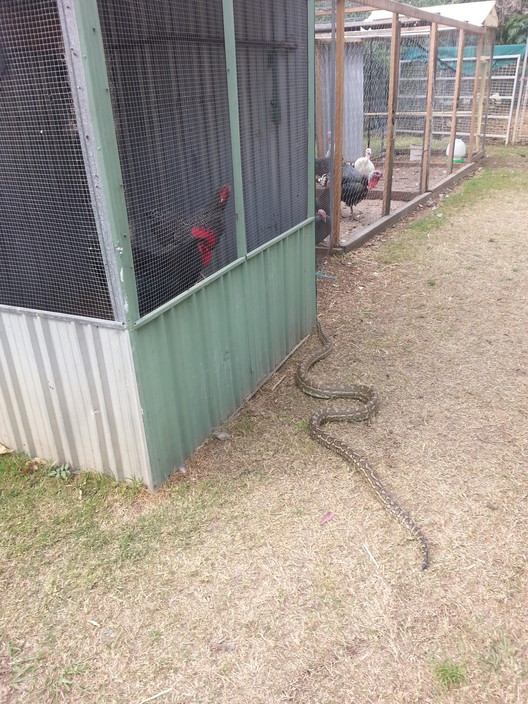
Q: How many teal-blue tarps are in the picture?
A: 1